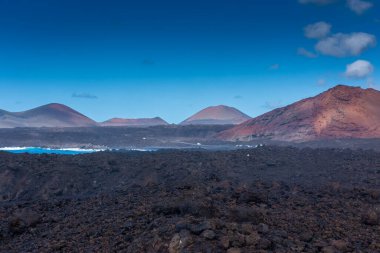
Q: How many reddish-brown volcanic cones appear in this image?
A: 4